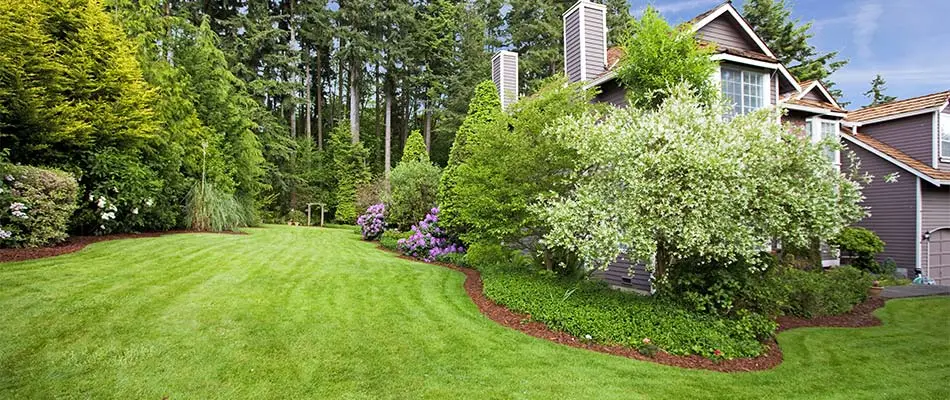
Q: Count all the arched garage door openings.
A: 1